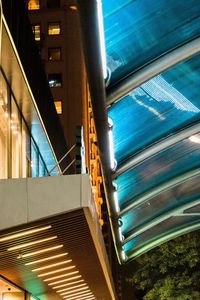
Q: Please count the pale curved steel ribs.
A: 5